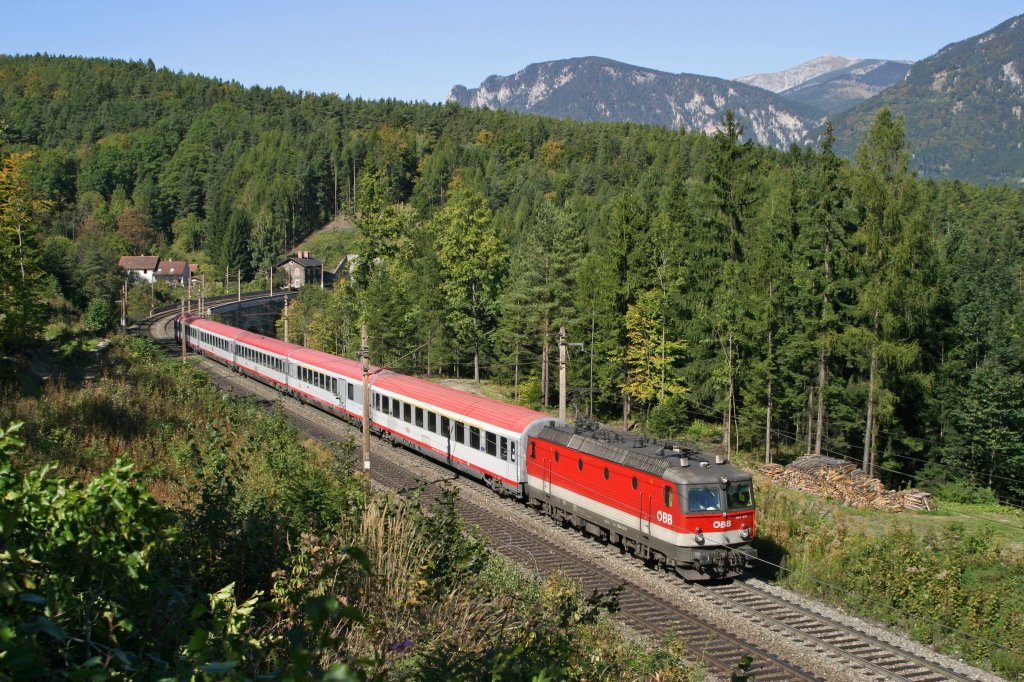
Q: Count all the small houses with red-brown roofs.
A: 2